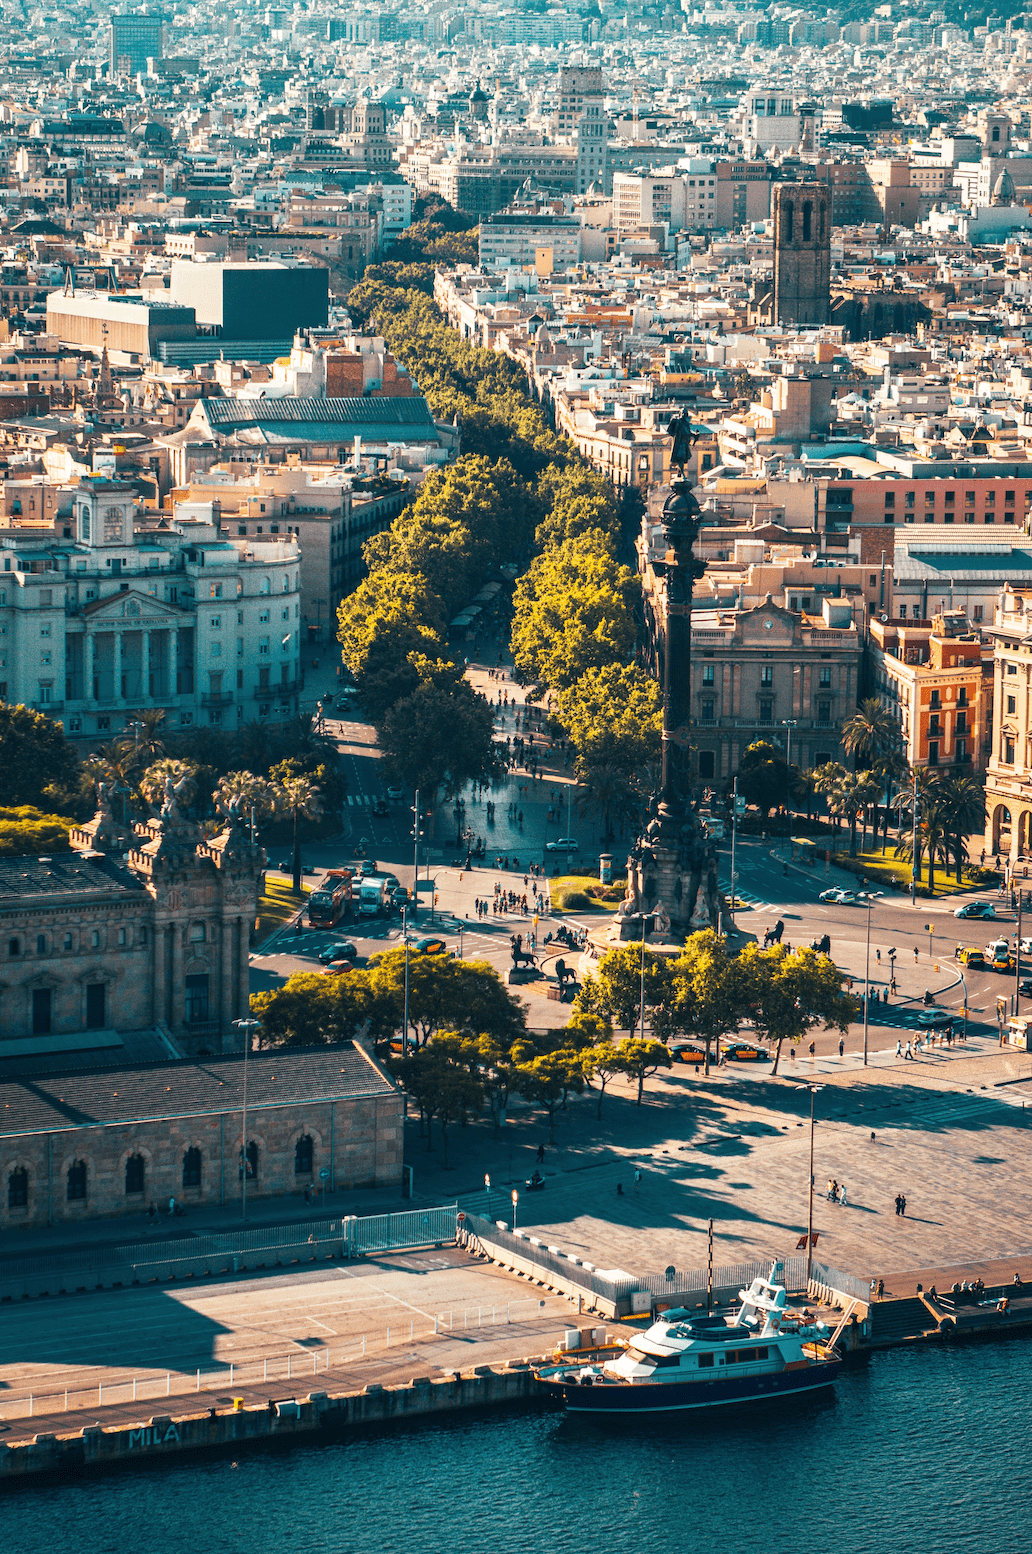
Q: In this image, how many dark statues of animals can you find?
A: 4